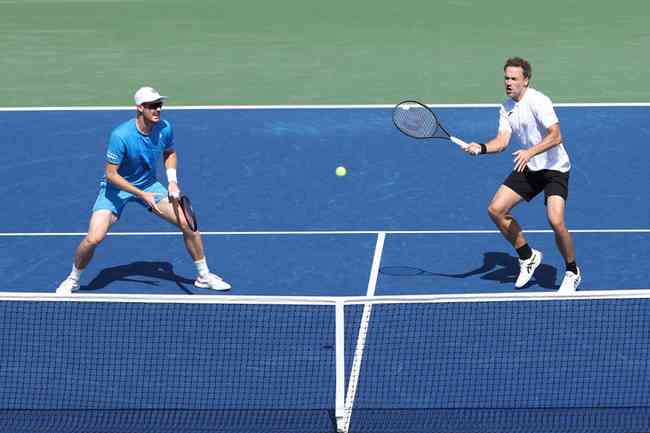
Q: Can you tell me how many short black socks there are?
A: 2